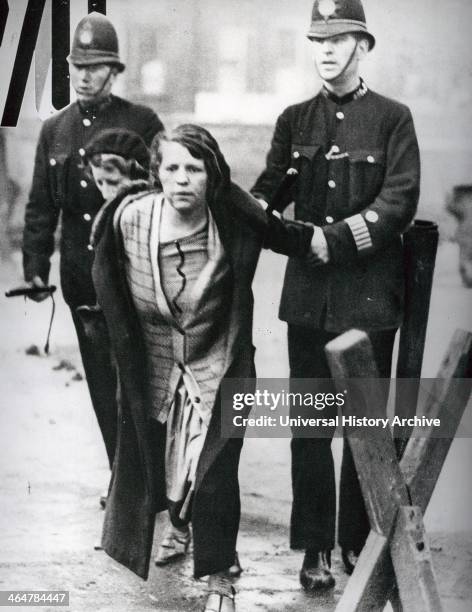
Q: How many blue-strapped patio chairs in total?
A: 0